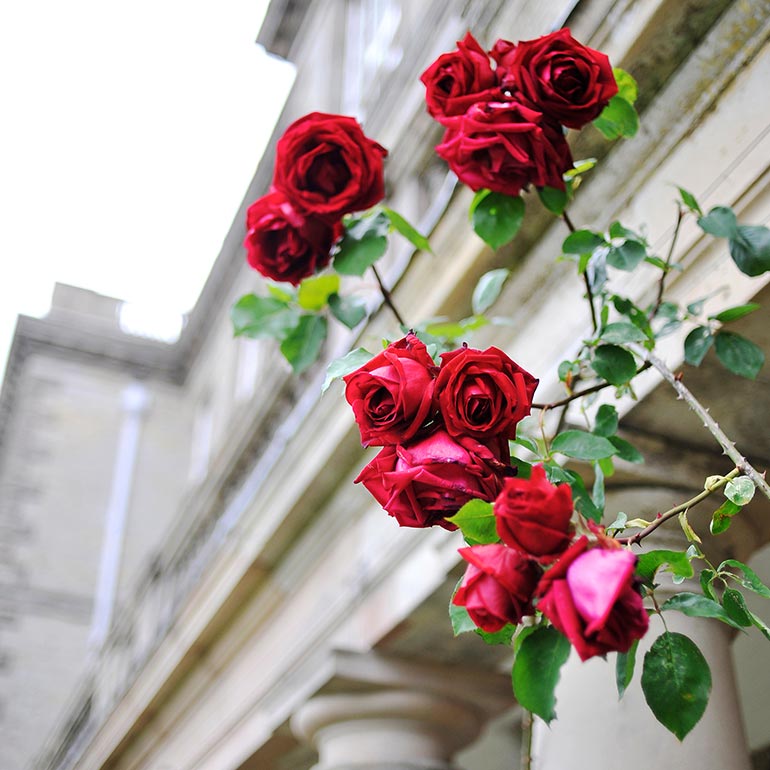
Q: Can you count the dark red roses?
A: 11